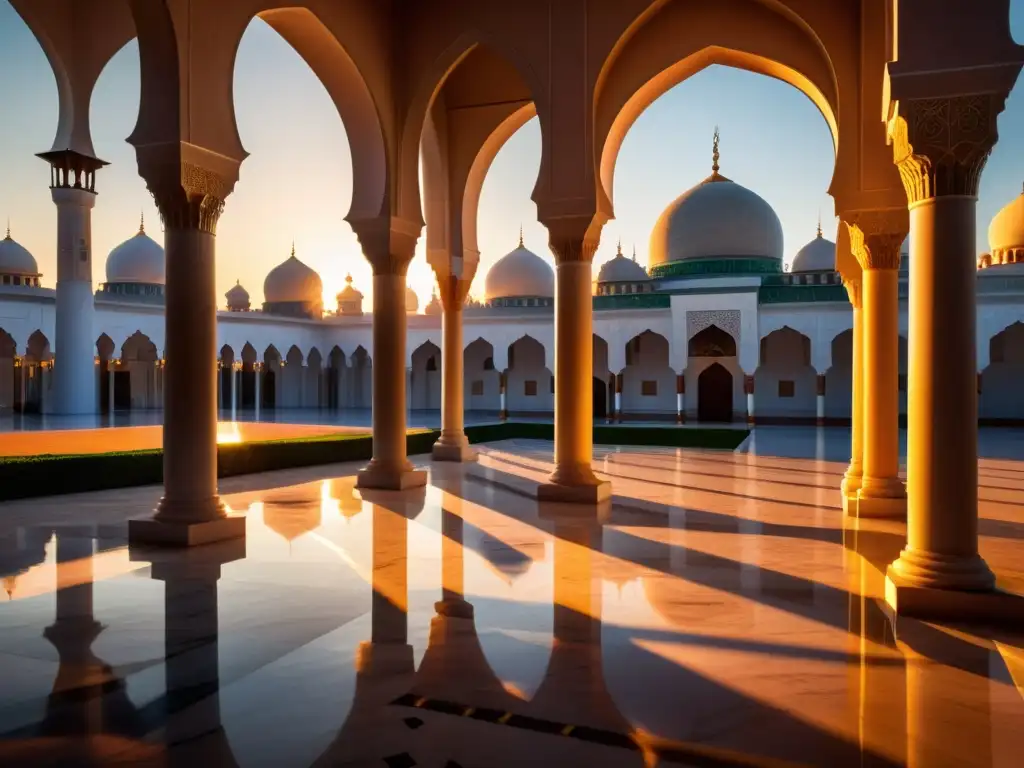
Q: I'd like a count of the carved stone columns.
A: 7